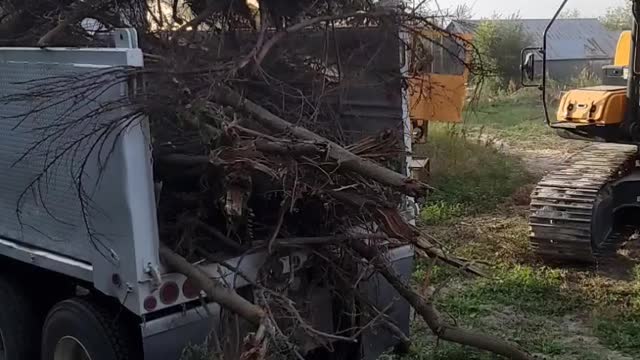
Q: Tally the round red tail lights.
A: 3